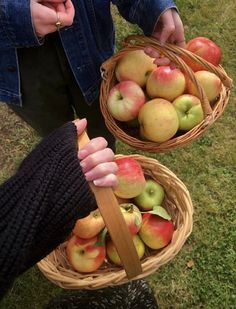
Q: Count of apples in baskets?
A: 14